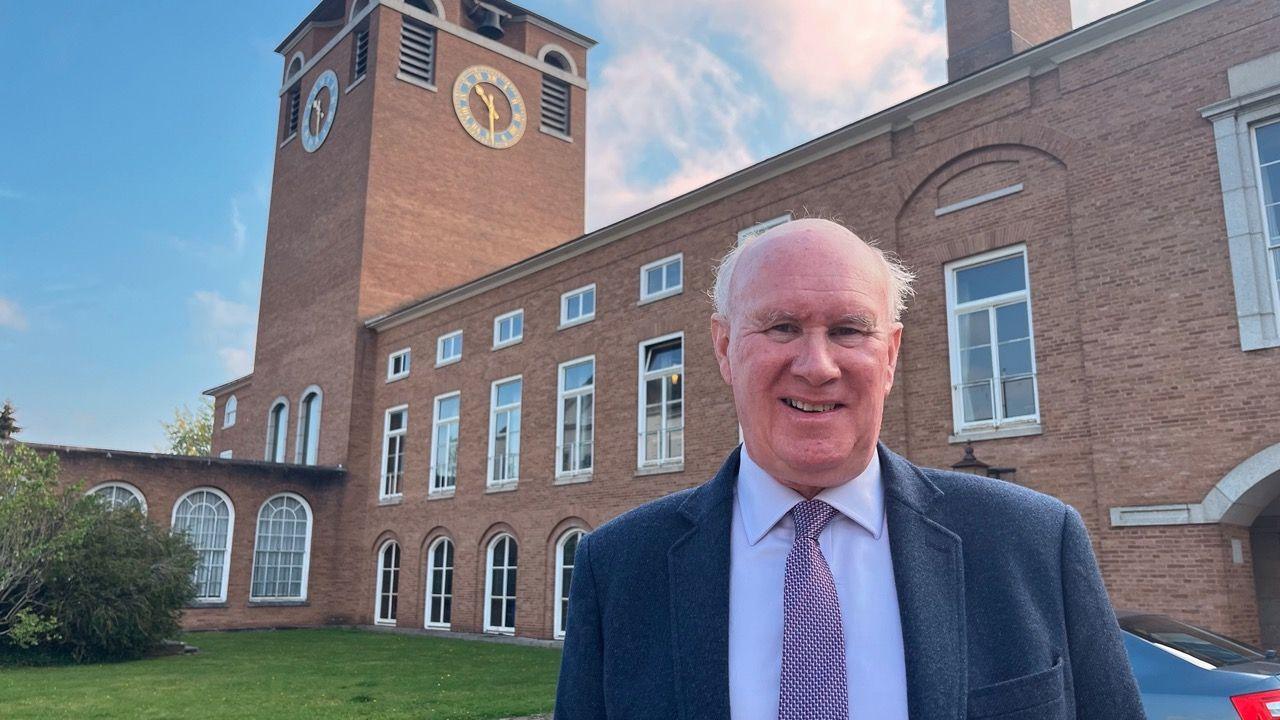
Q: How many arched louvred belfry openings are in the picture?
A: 4